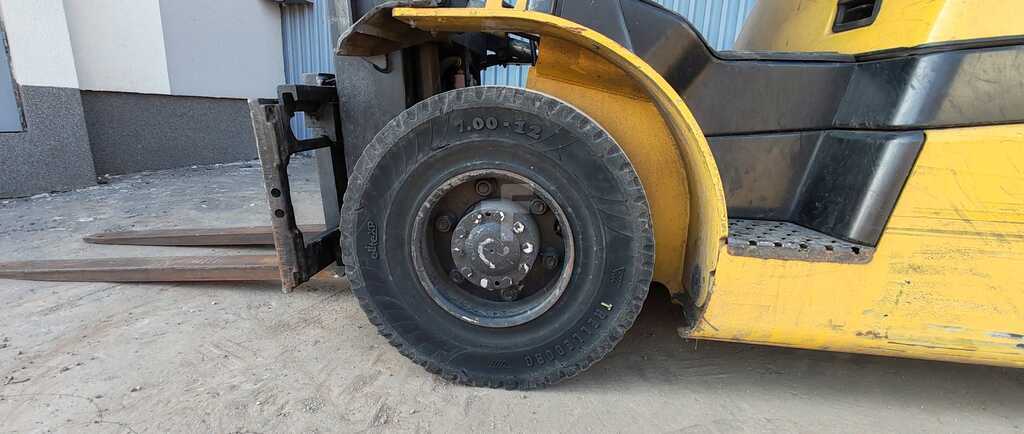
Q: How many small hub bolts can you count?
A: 10